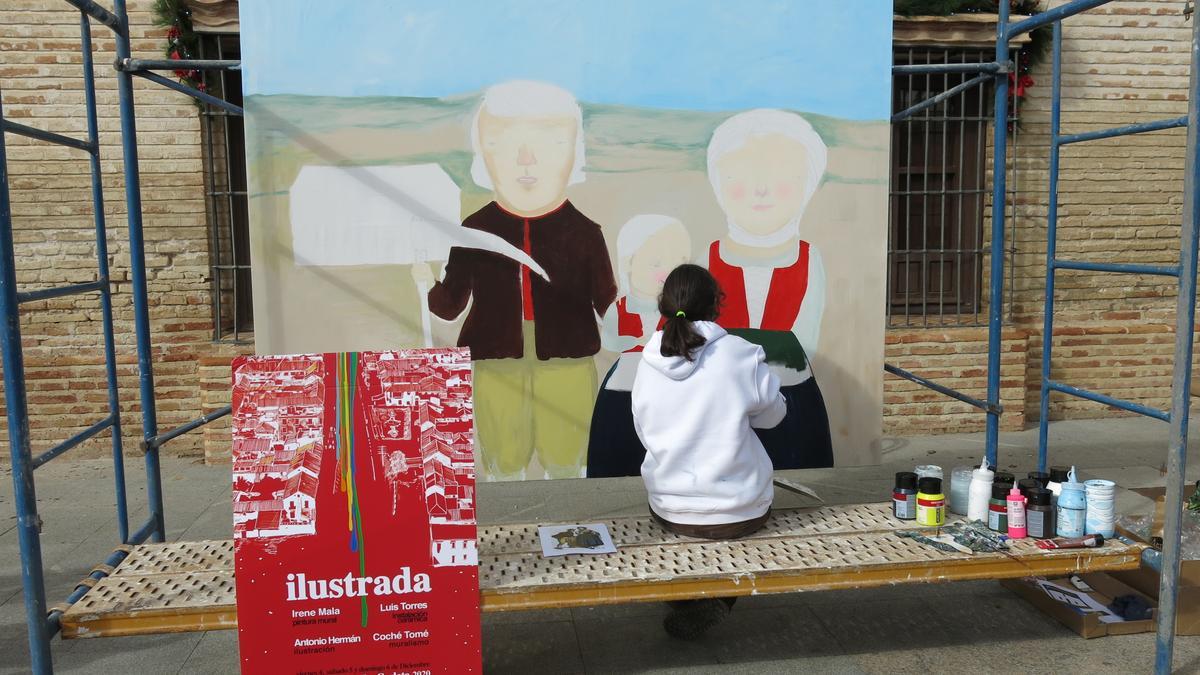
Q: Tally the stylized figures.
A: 3